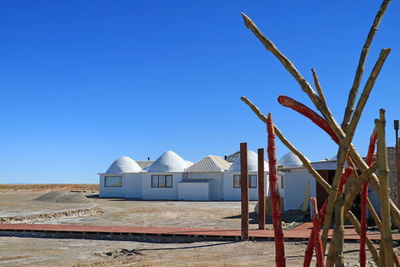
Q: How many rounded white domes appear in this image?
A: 4